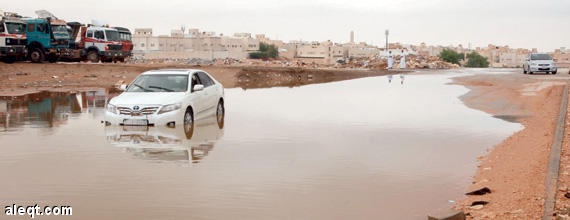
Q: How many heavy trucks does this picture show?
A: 4